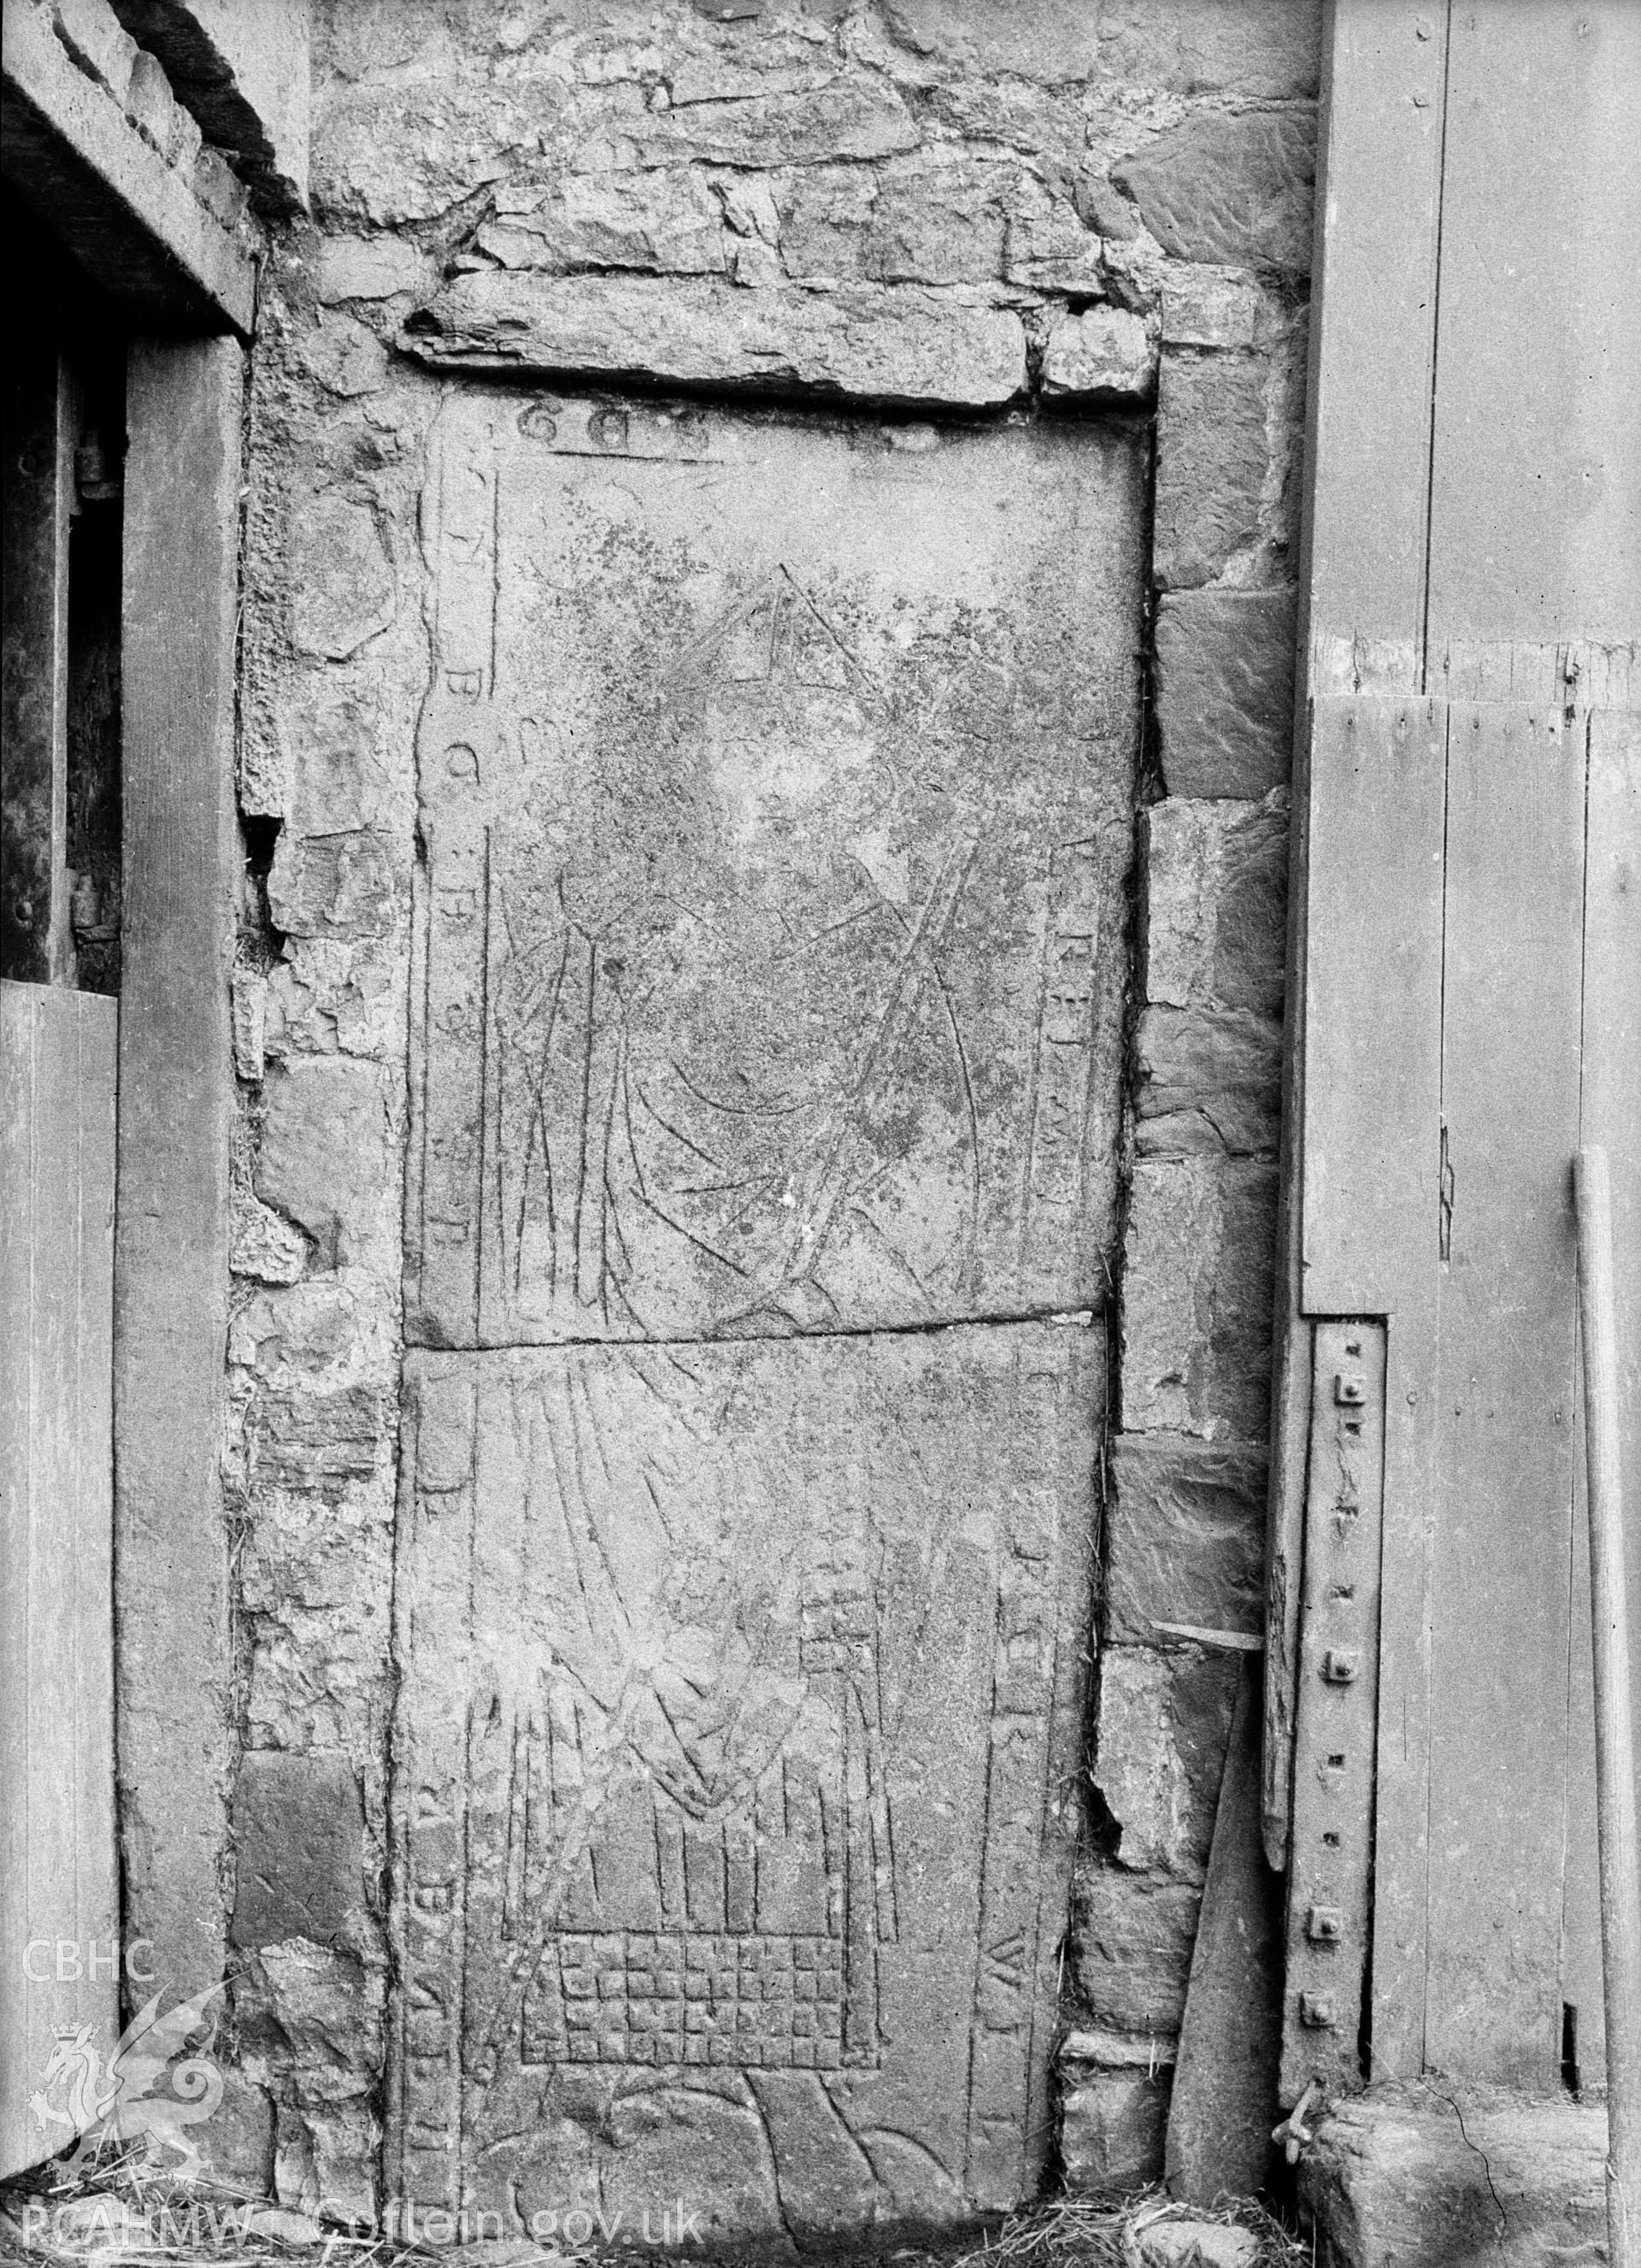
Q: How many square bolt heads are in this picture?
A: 4